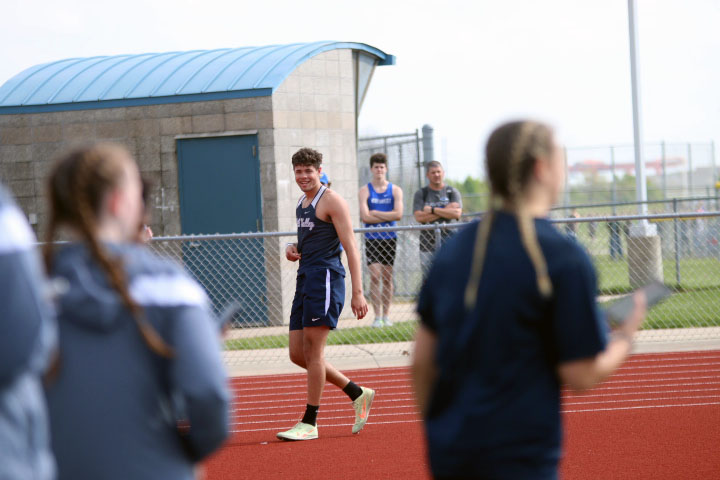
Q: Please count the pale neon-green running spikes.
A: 2